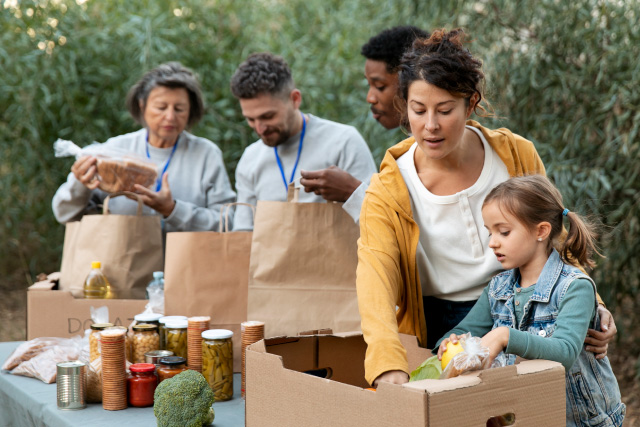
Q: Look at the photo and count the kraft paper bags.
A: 3